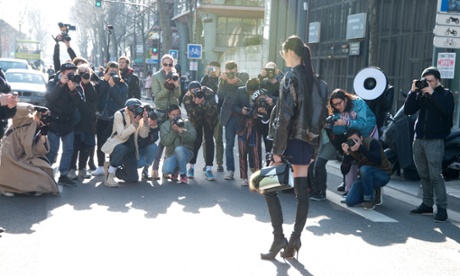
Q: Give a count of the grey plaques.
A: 3